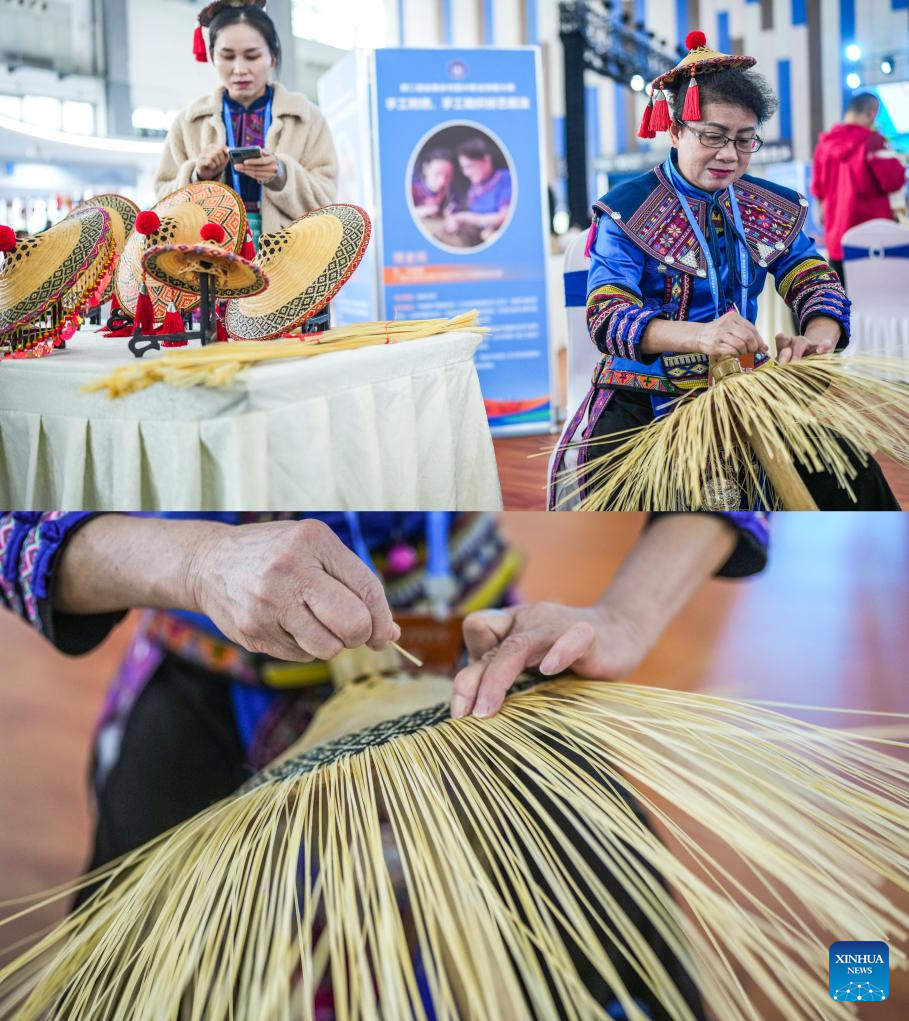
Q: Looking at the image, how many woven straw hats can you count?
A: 7